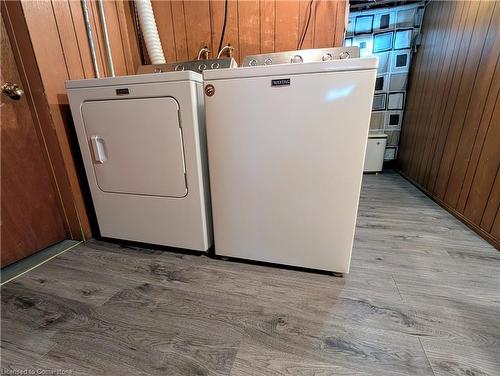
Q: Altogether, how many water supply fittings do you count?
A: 2